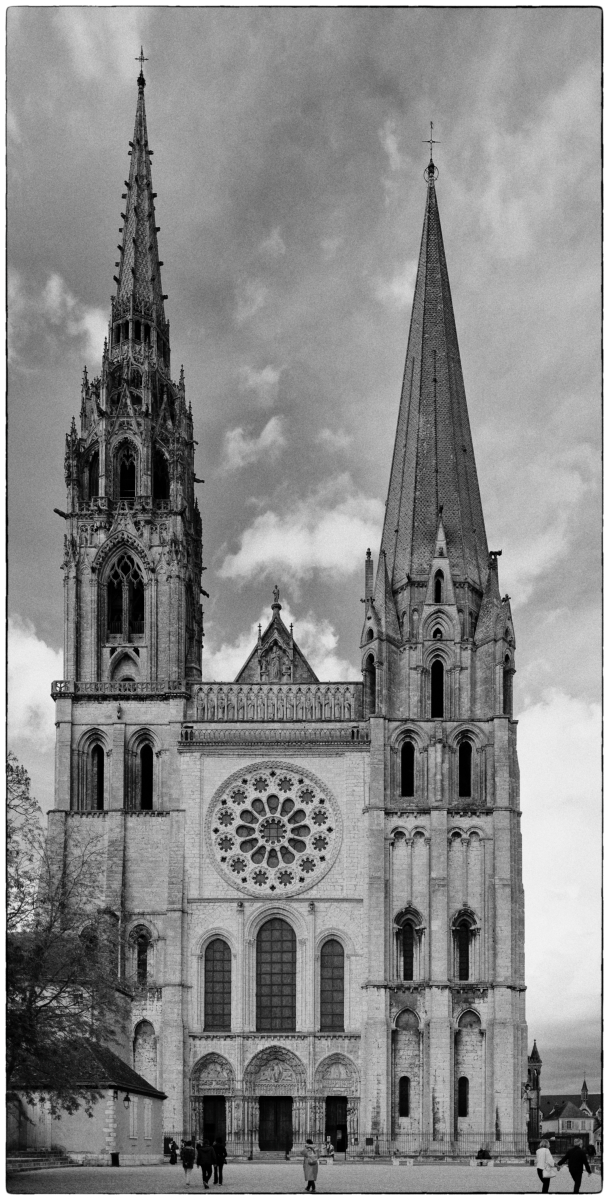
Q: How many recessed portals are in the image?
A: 3